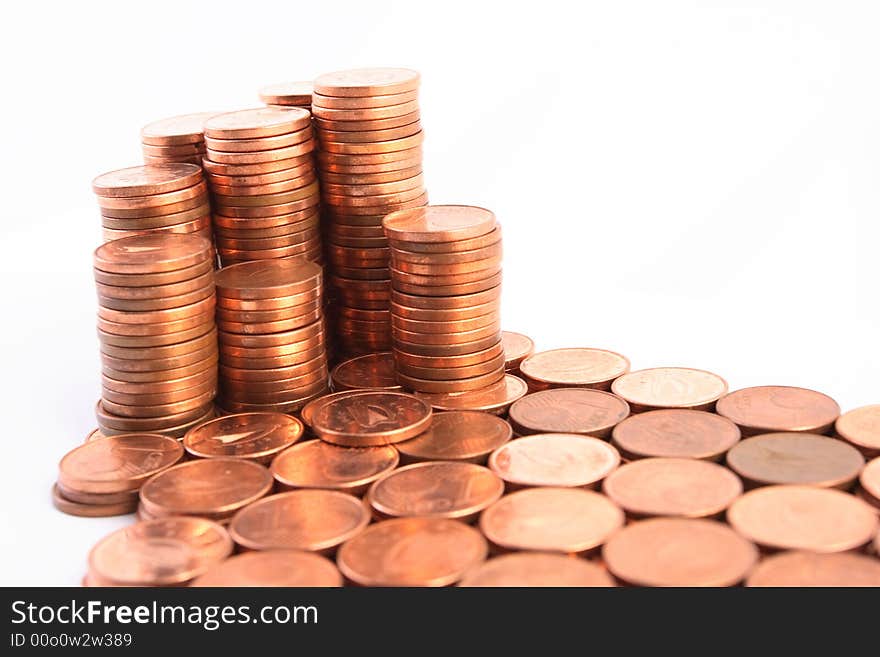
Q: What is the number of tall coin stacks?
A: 8